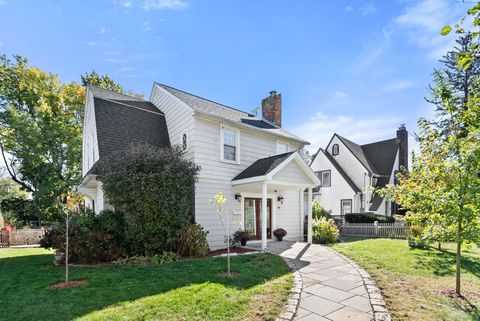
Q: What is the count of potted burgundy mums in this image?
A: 2